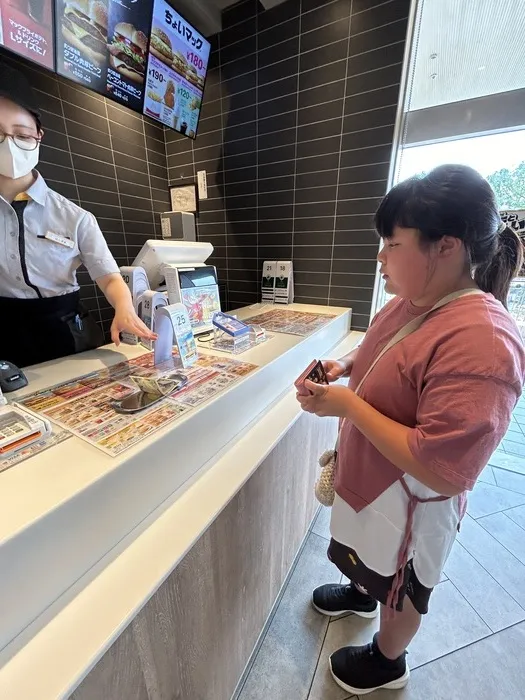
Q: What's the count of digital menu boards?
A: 3